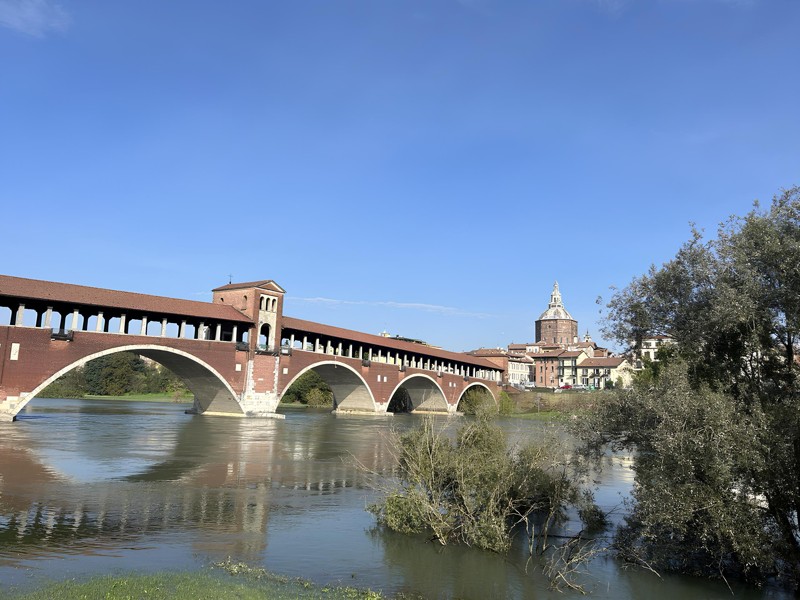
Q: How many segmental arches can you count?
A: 4